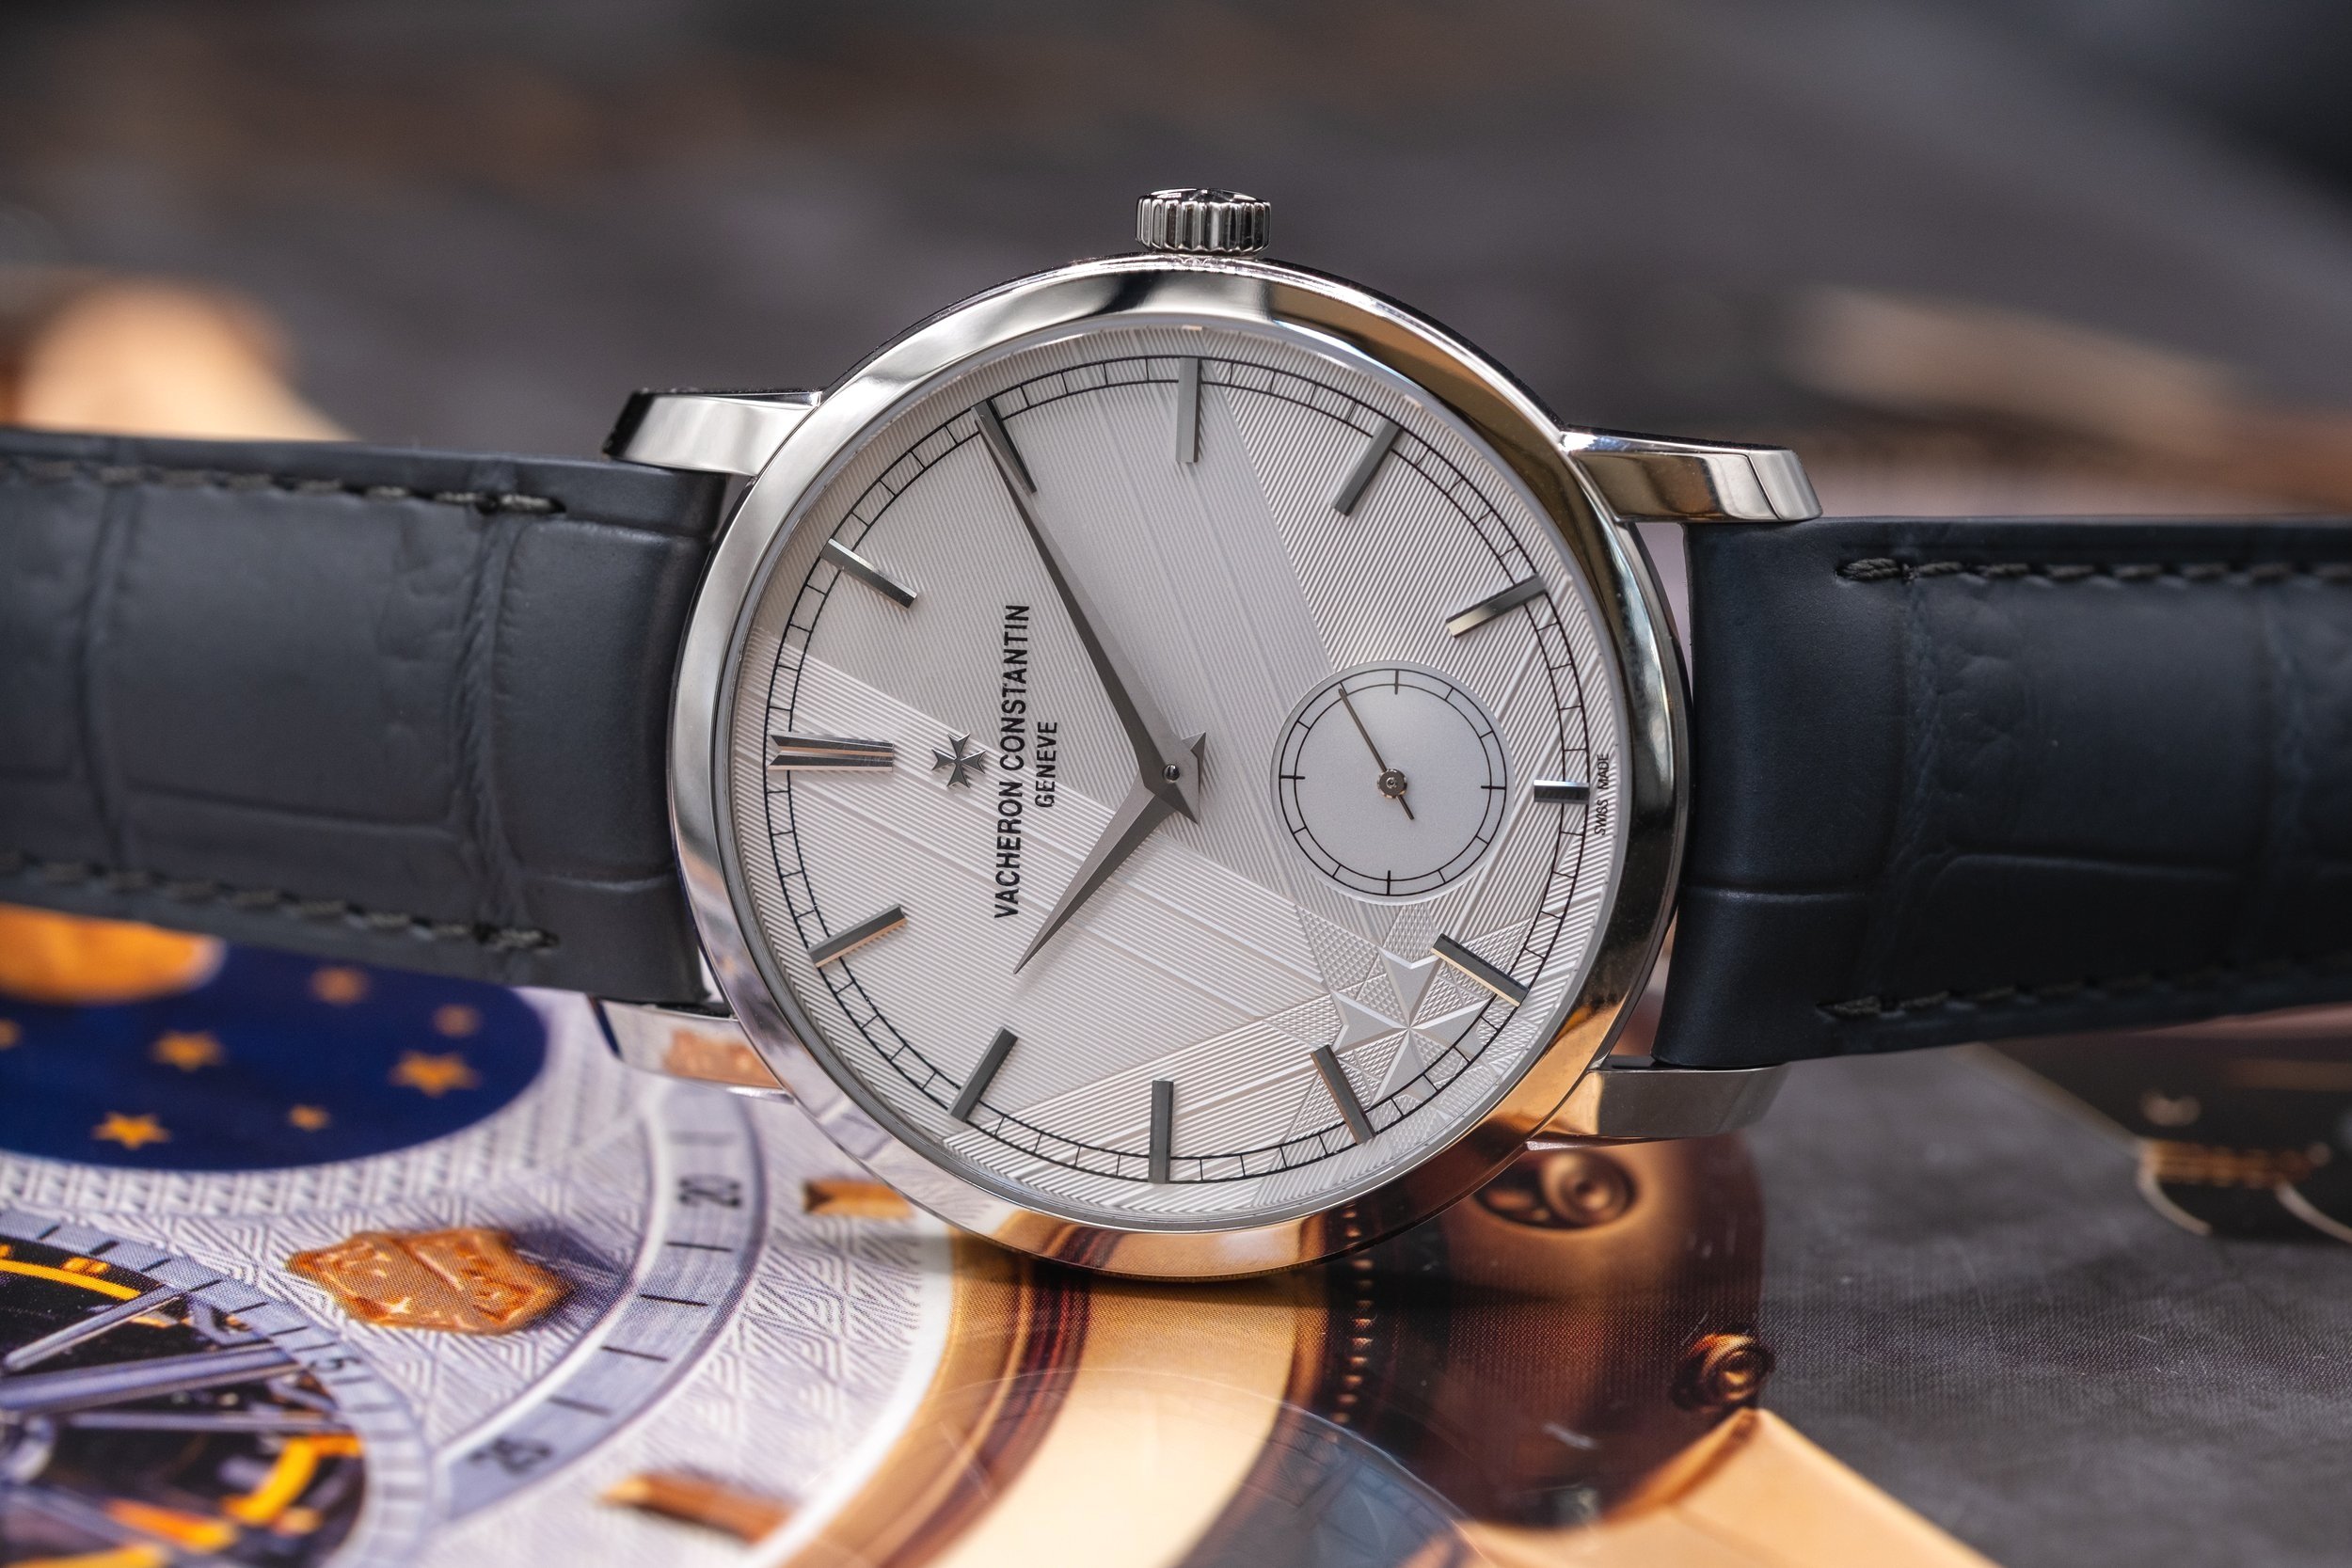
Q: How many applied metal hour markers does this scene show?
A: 12